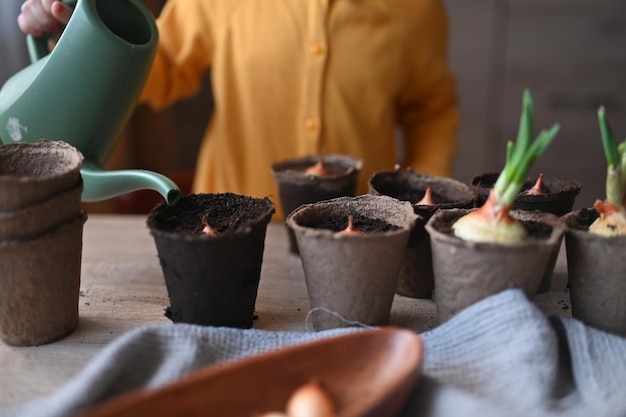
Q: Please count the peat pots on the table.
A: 10